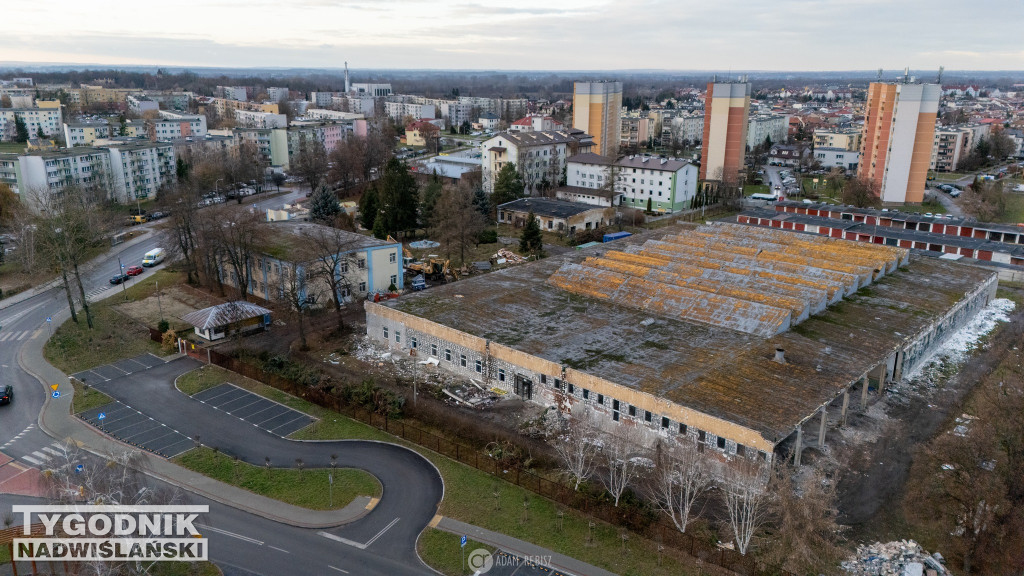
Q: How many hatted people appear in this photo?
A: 0